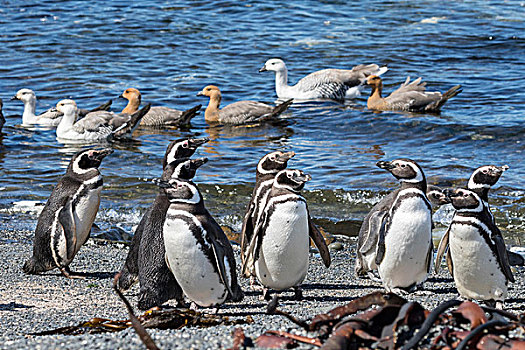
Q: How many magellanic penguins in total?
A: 10